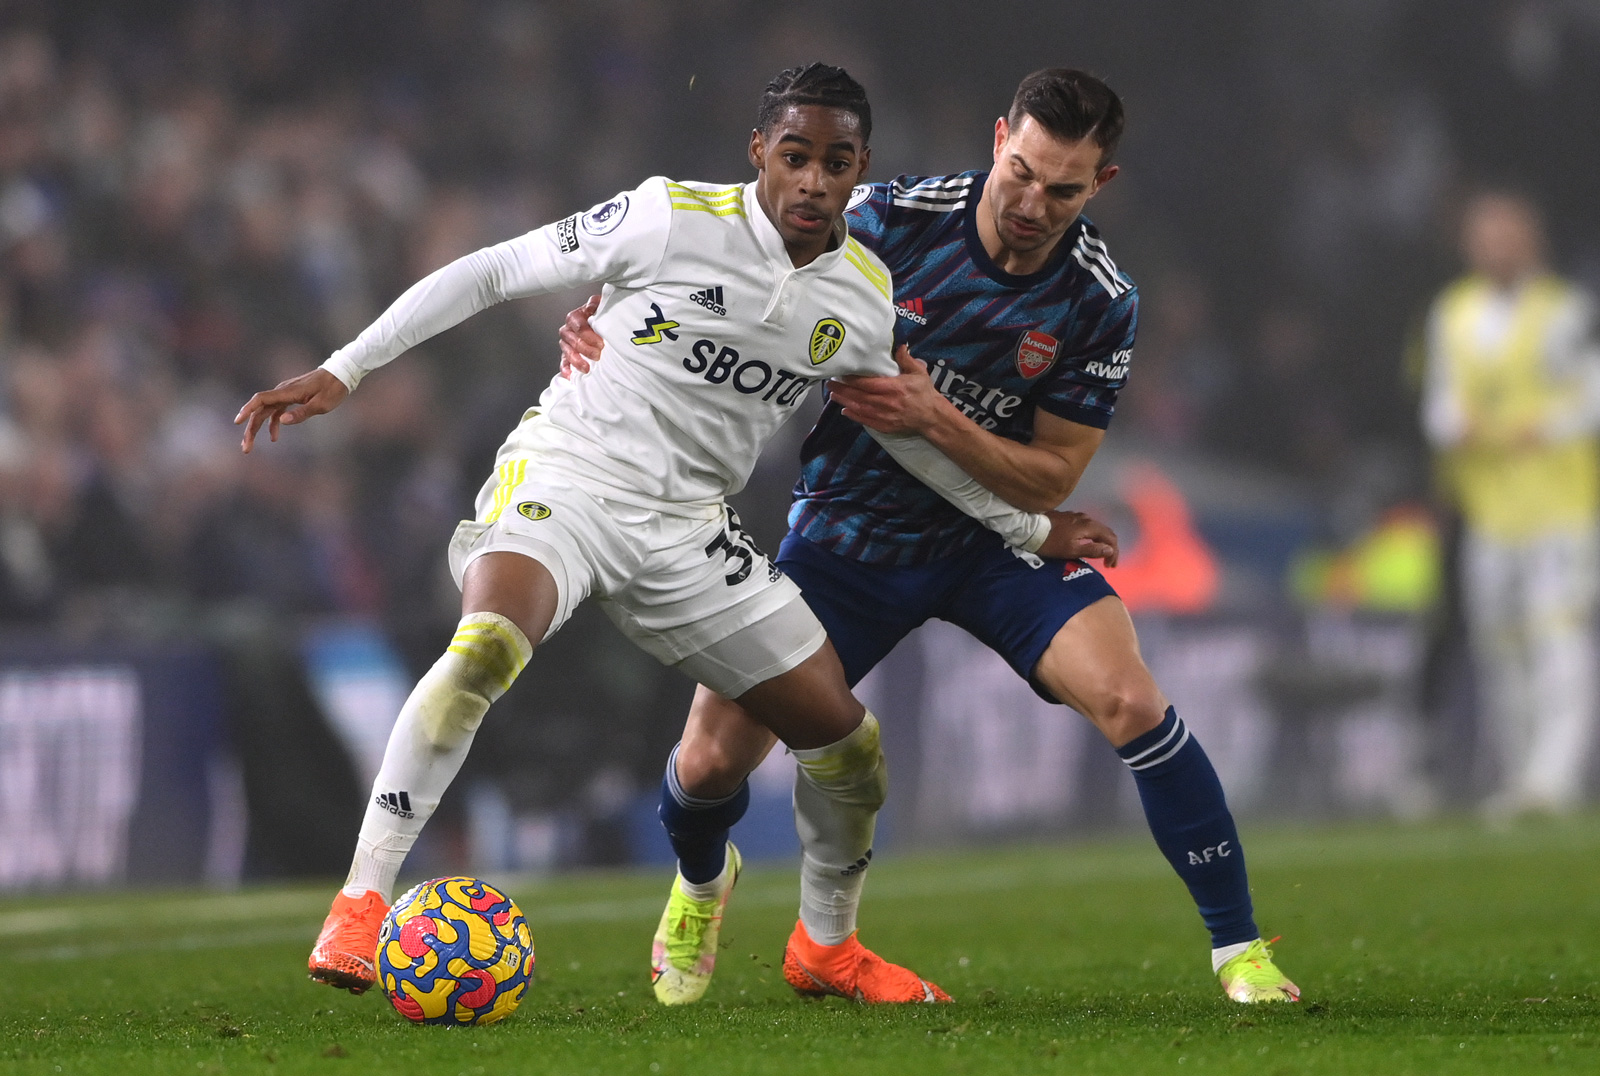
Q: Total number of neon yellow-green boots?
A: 2